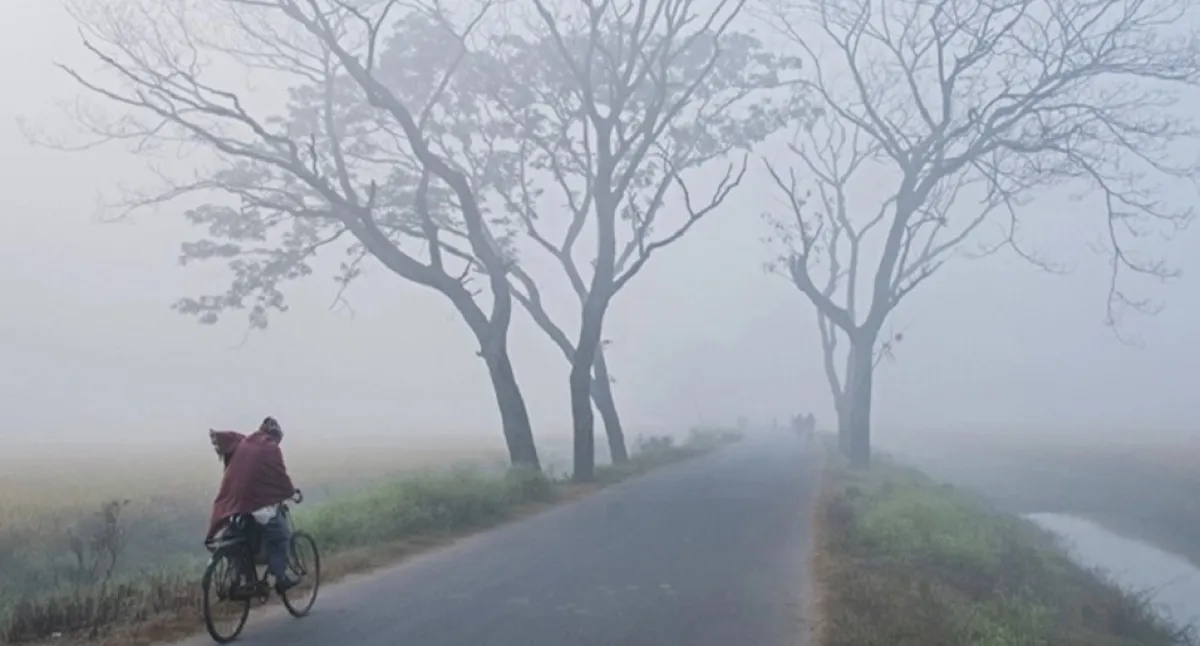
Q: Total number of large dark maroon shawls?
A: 1